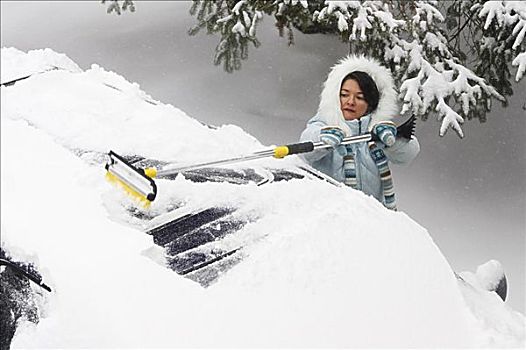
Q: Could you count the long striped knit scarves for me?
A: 1